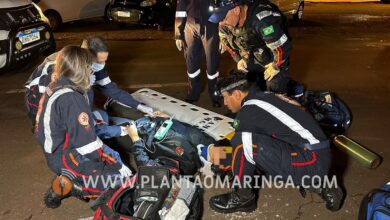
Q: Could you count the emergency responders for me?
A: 5